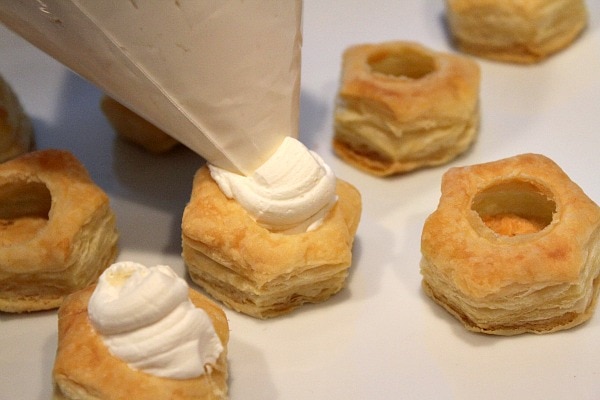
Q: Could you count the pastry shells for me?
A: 8